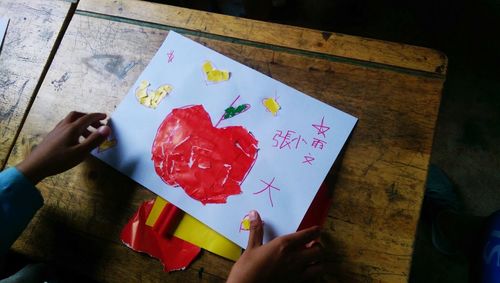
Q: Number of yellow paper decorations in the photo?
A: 5